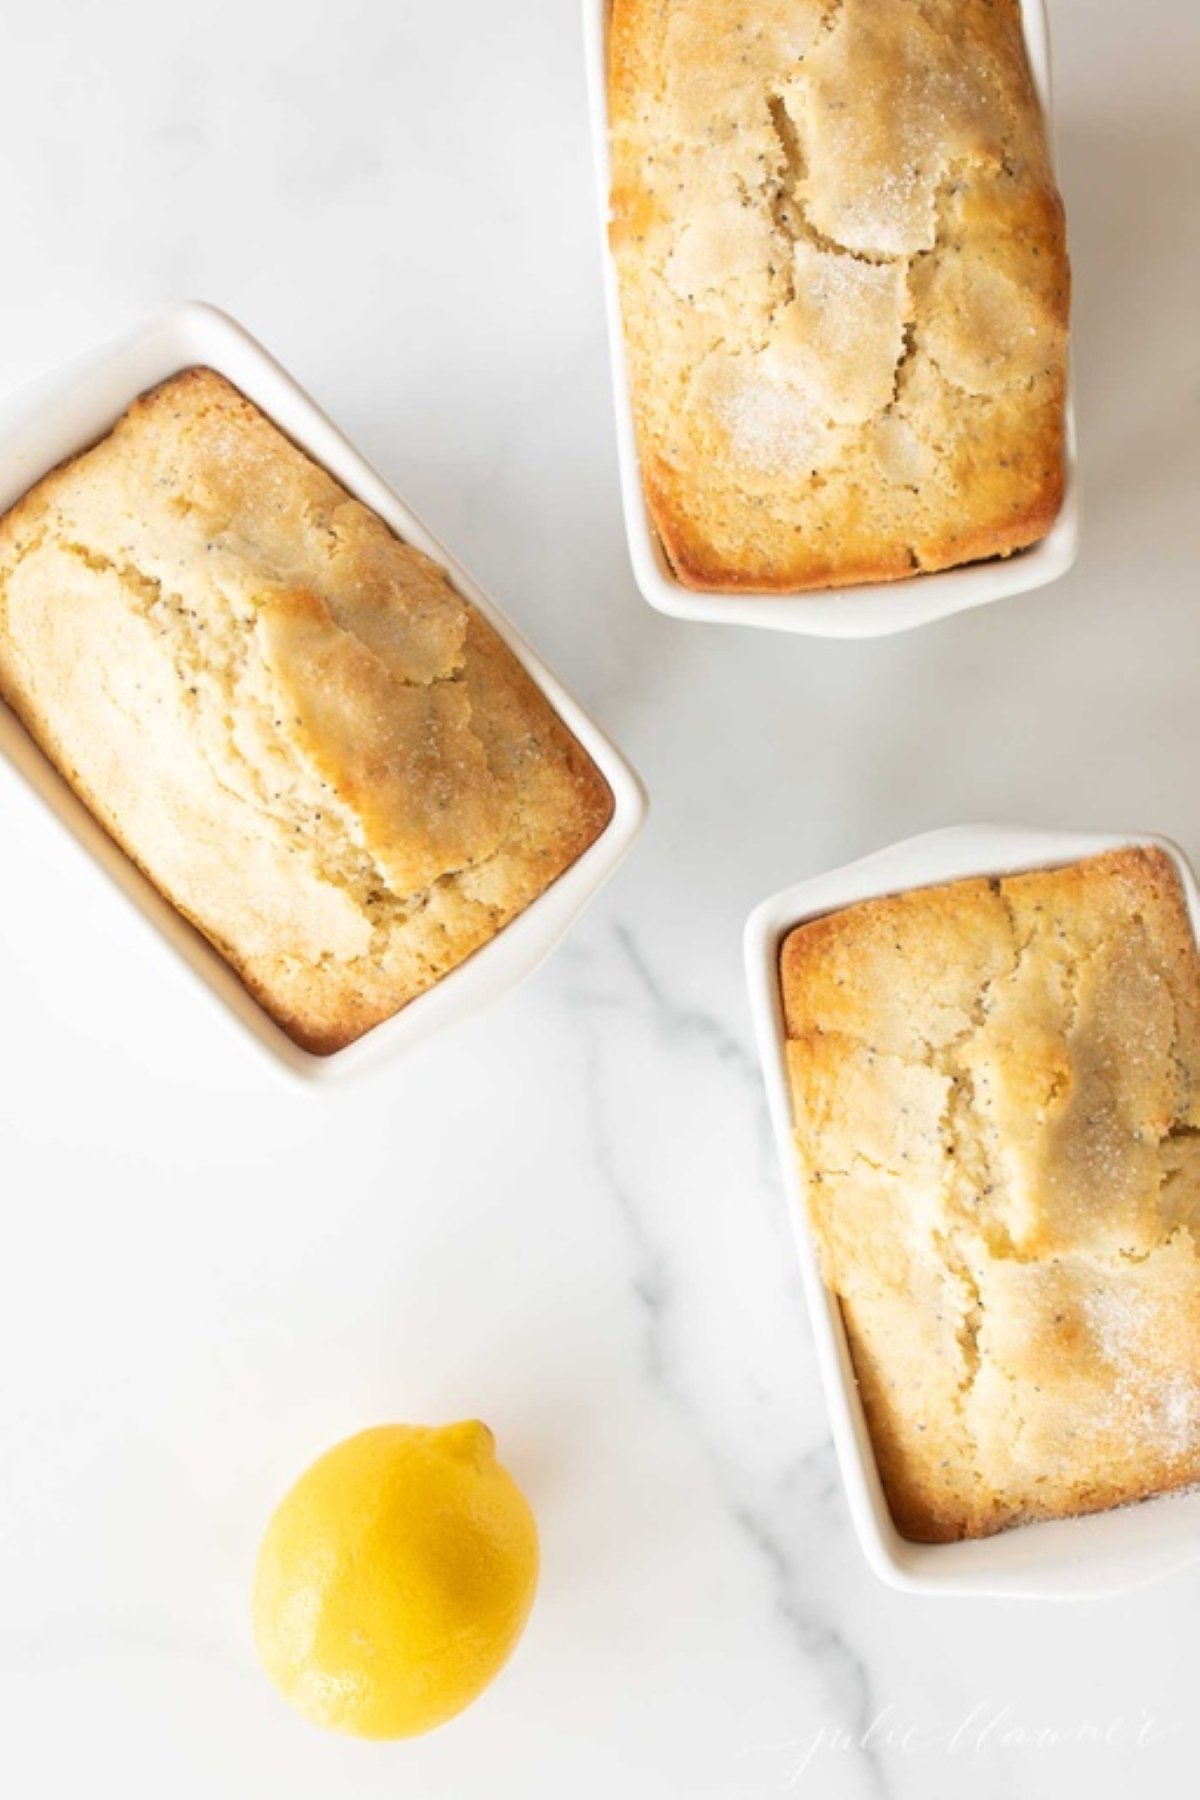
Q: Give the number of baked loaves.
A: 3